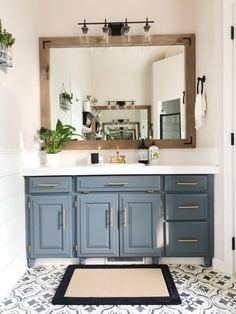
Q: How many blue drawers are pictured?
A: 5